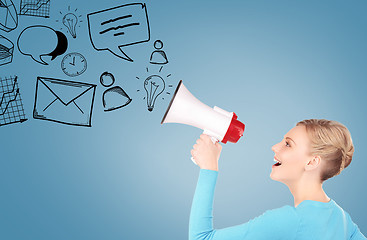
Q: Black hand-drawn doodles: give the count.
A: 12